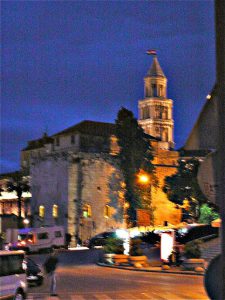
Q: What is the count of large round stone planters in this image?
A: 3